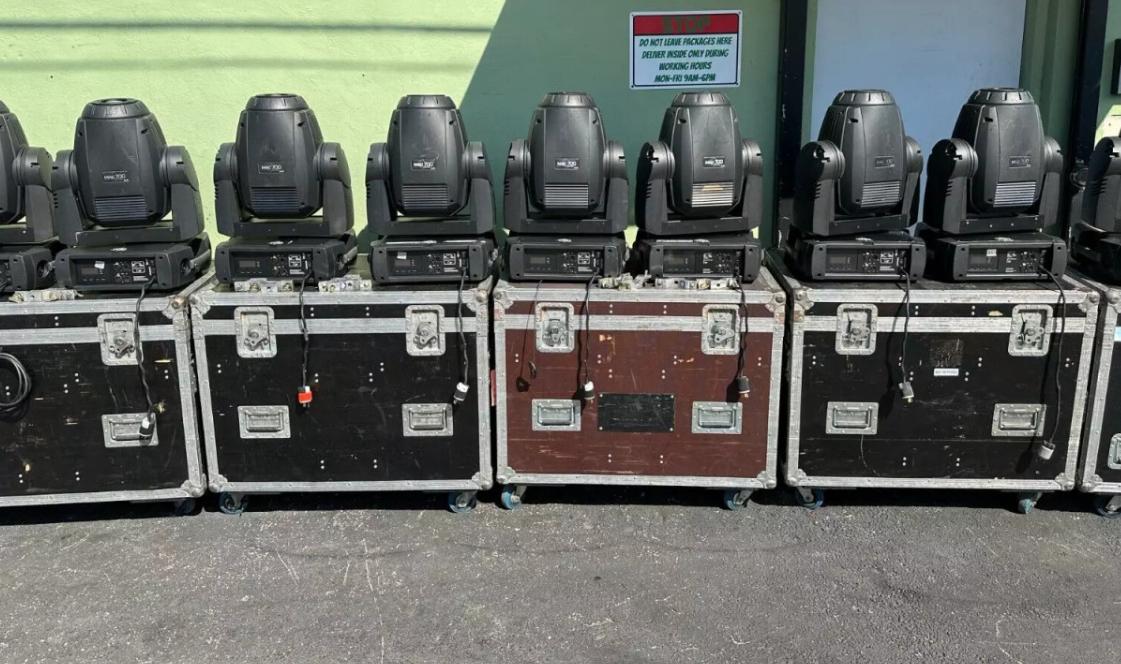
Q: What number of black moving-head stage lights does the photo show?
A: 9